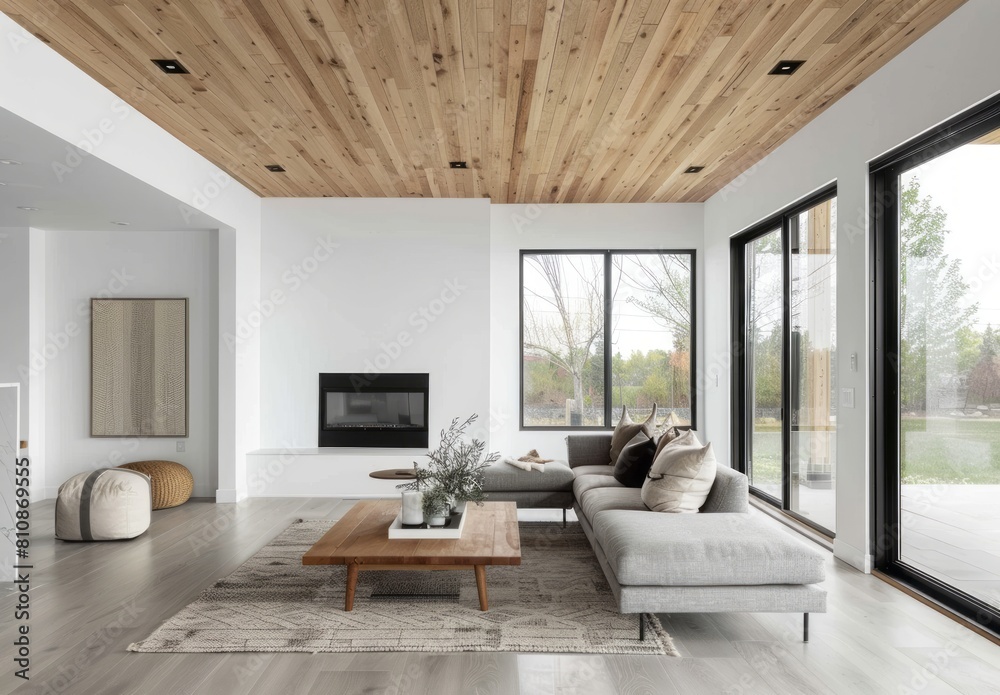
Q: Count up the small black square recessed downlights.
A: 5